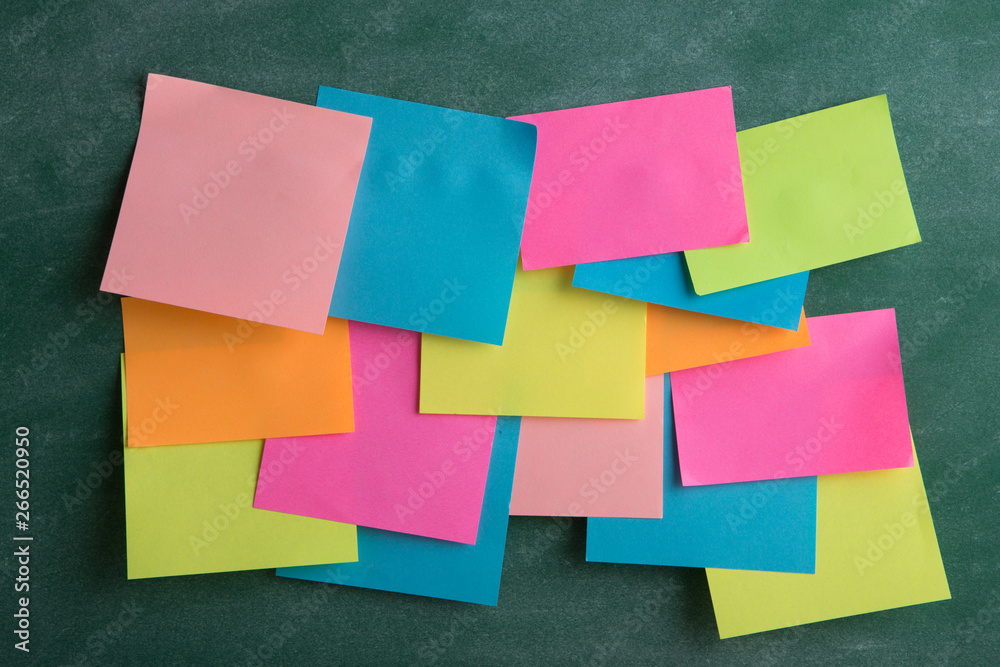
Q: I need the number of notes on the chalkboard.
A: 15